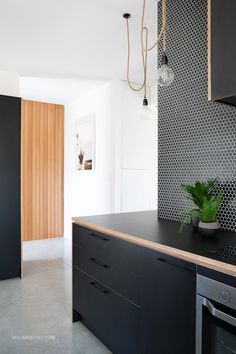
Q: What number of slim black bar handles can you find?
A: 4